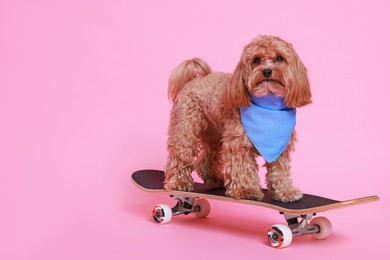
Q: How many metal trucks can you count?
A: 2